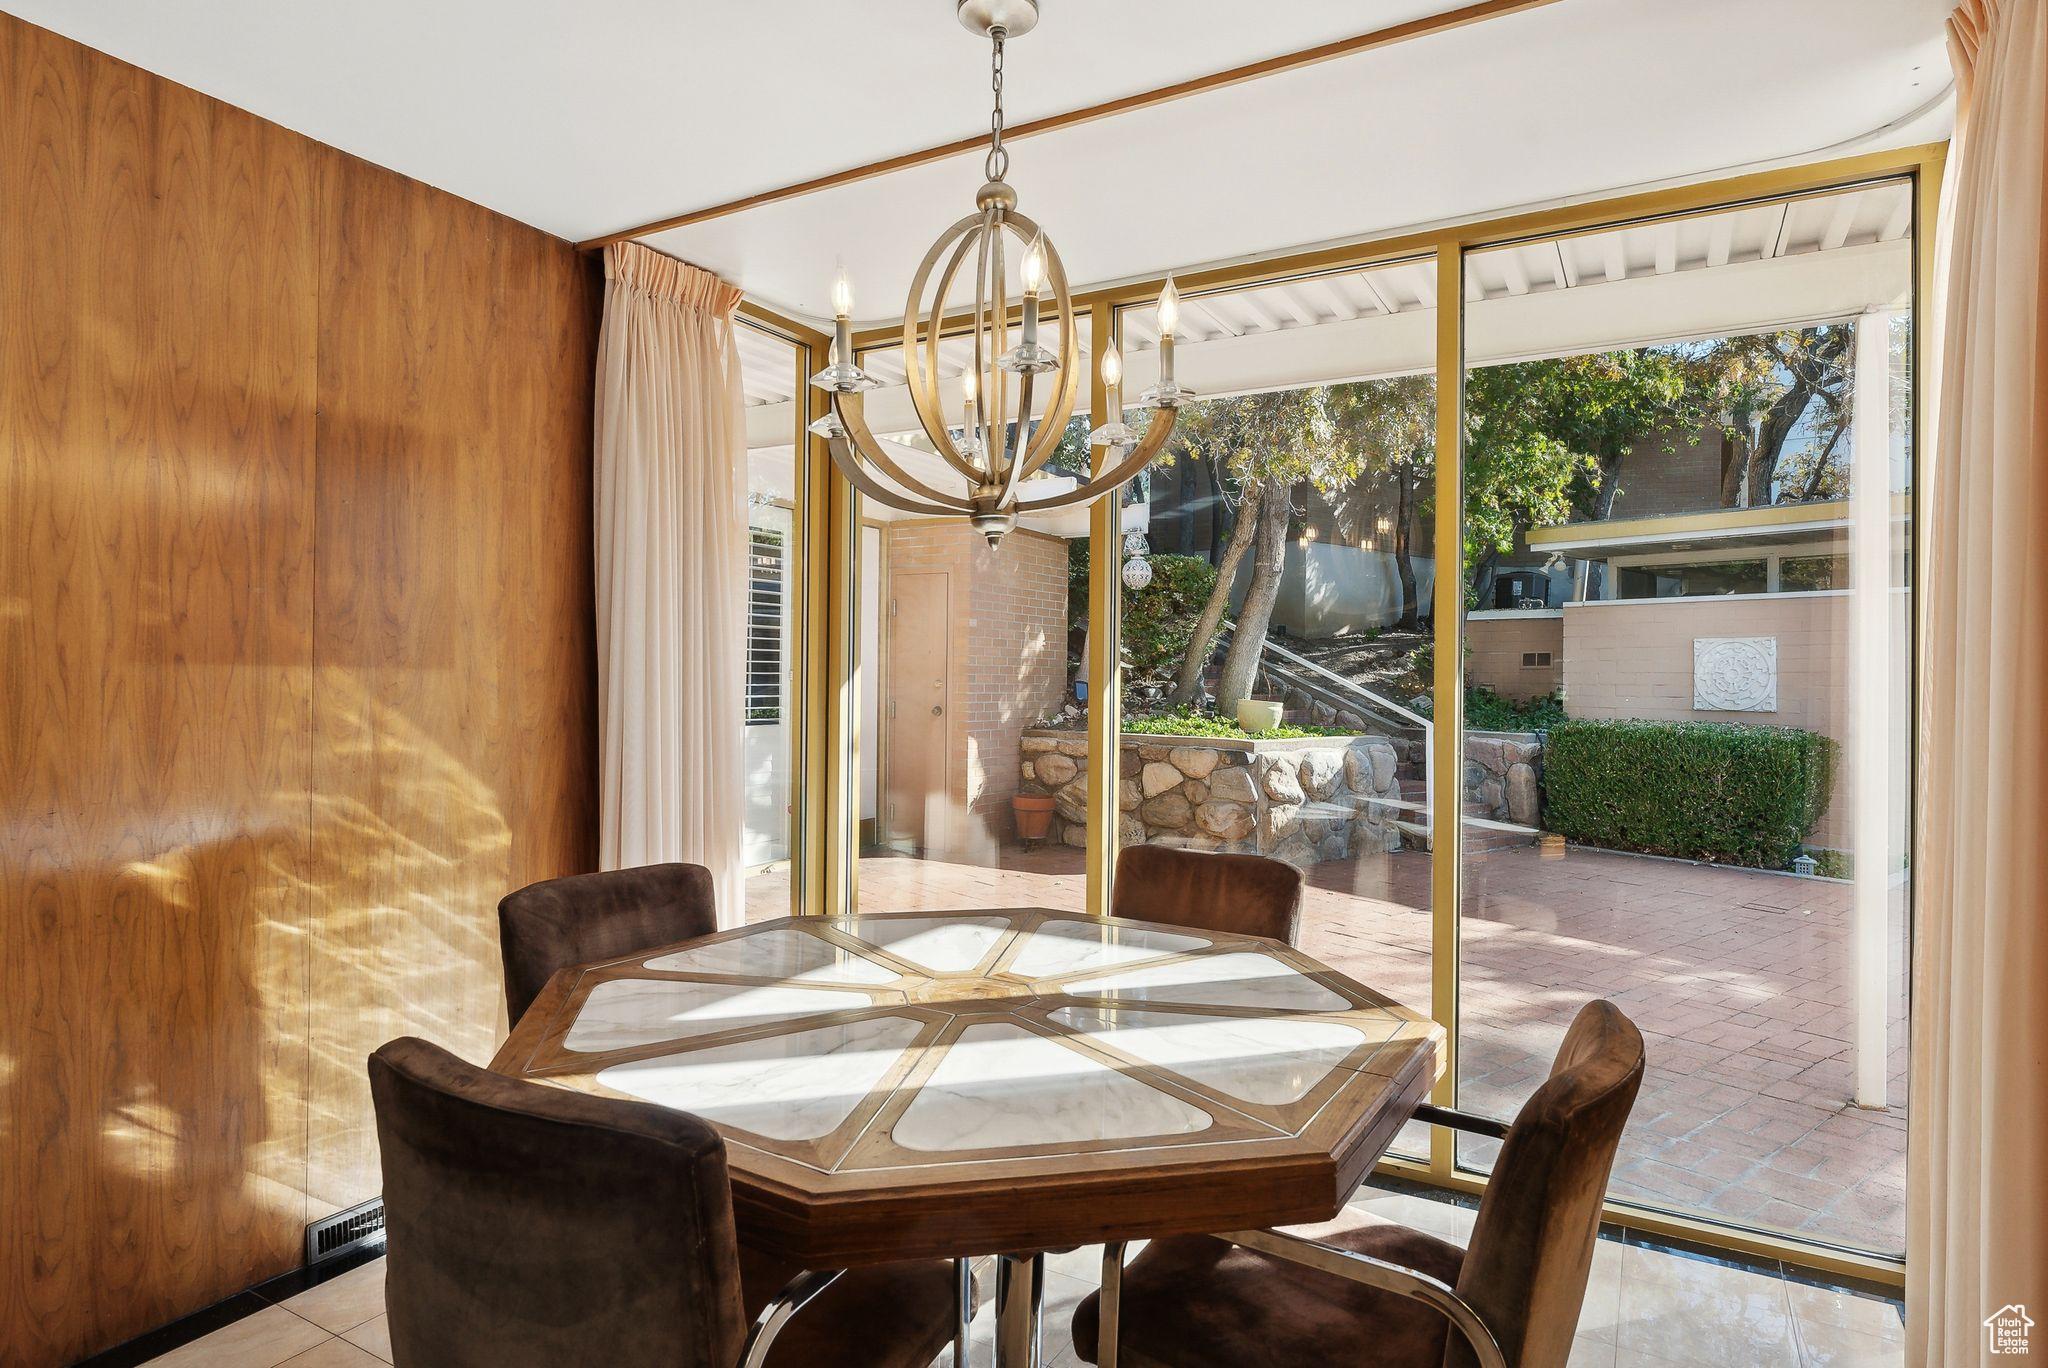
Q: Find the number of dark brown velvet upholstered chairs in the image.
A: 4